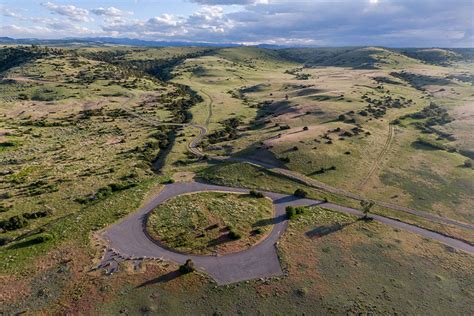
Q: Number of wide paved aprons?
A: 2